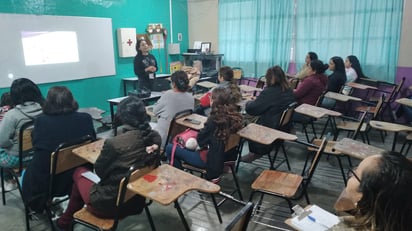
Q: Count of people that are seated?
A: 13